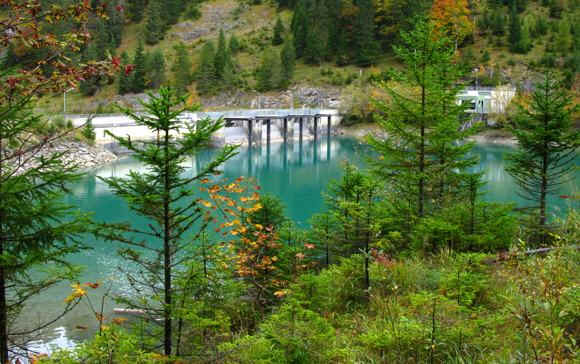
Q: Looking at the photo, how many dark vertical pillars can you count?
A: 6